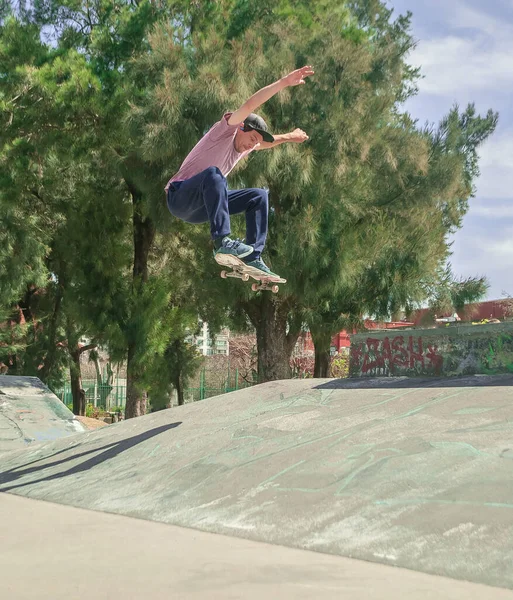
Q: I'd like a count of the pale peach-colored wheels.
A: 4